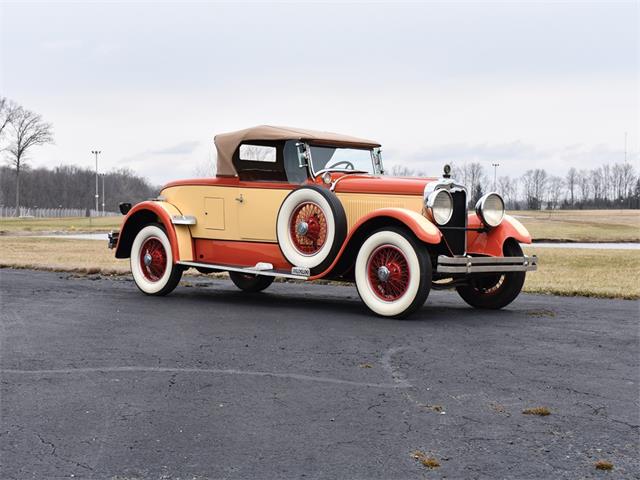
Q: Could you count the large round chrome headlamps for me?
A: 2